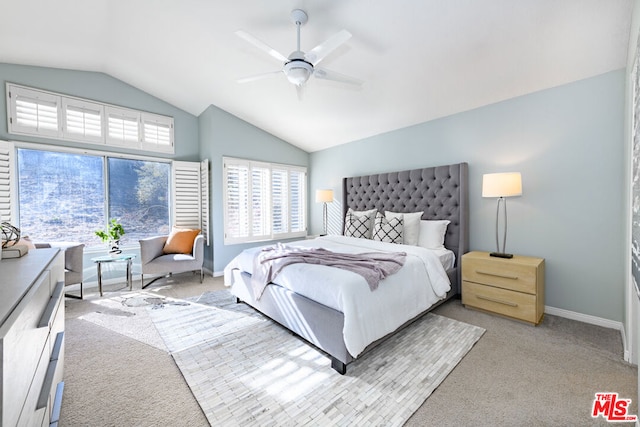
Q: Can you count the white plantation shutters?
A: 11